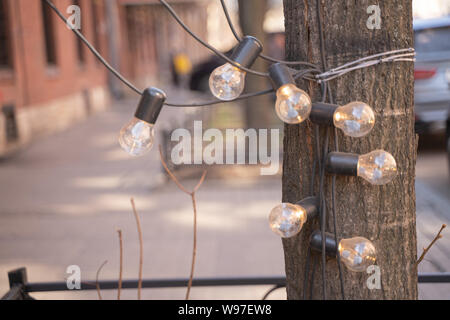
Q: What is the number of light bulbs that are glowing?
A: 7